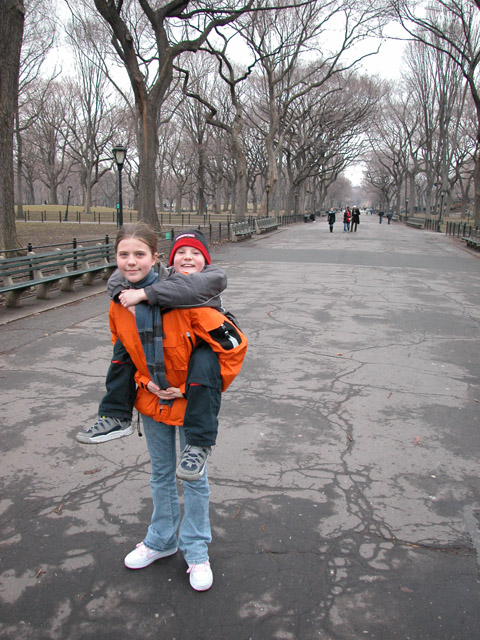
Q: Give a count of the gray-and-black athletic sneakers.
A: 2